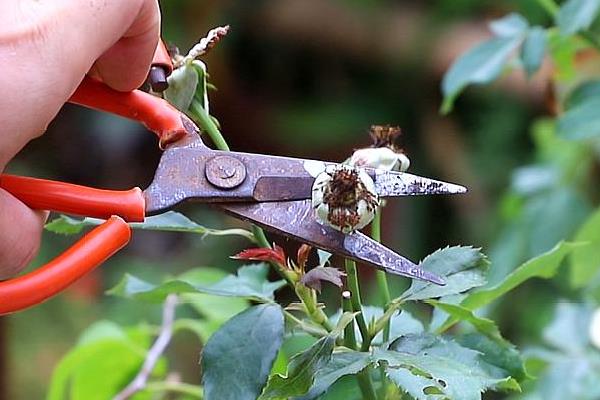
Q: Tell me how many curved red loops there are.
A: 2